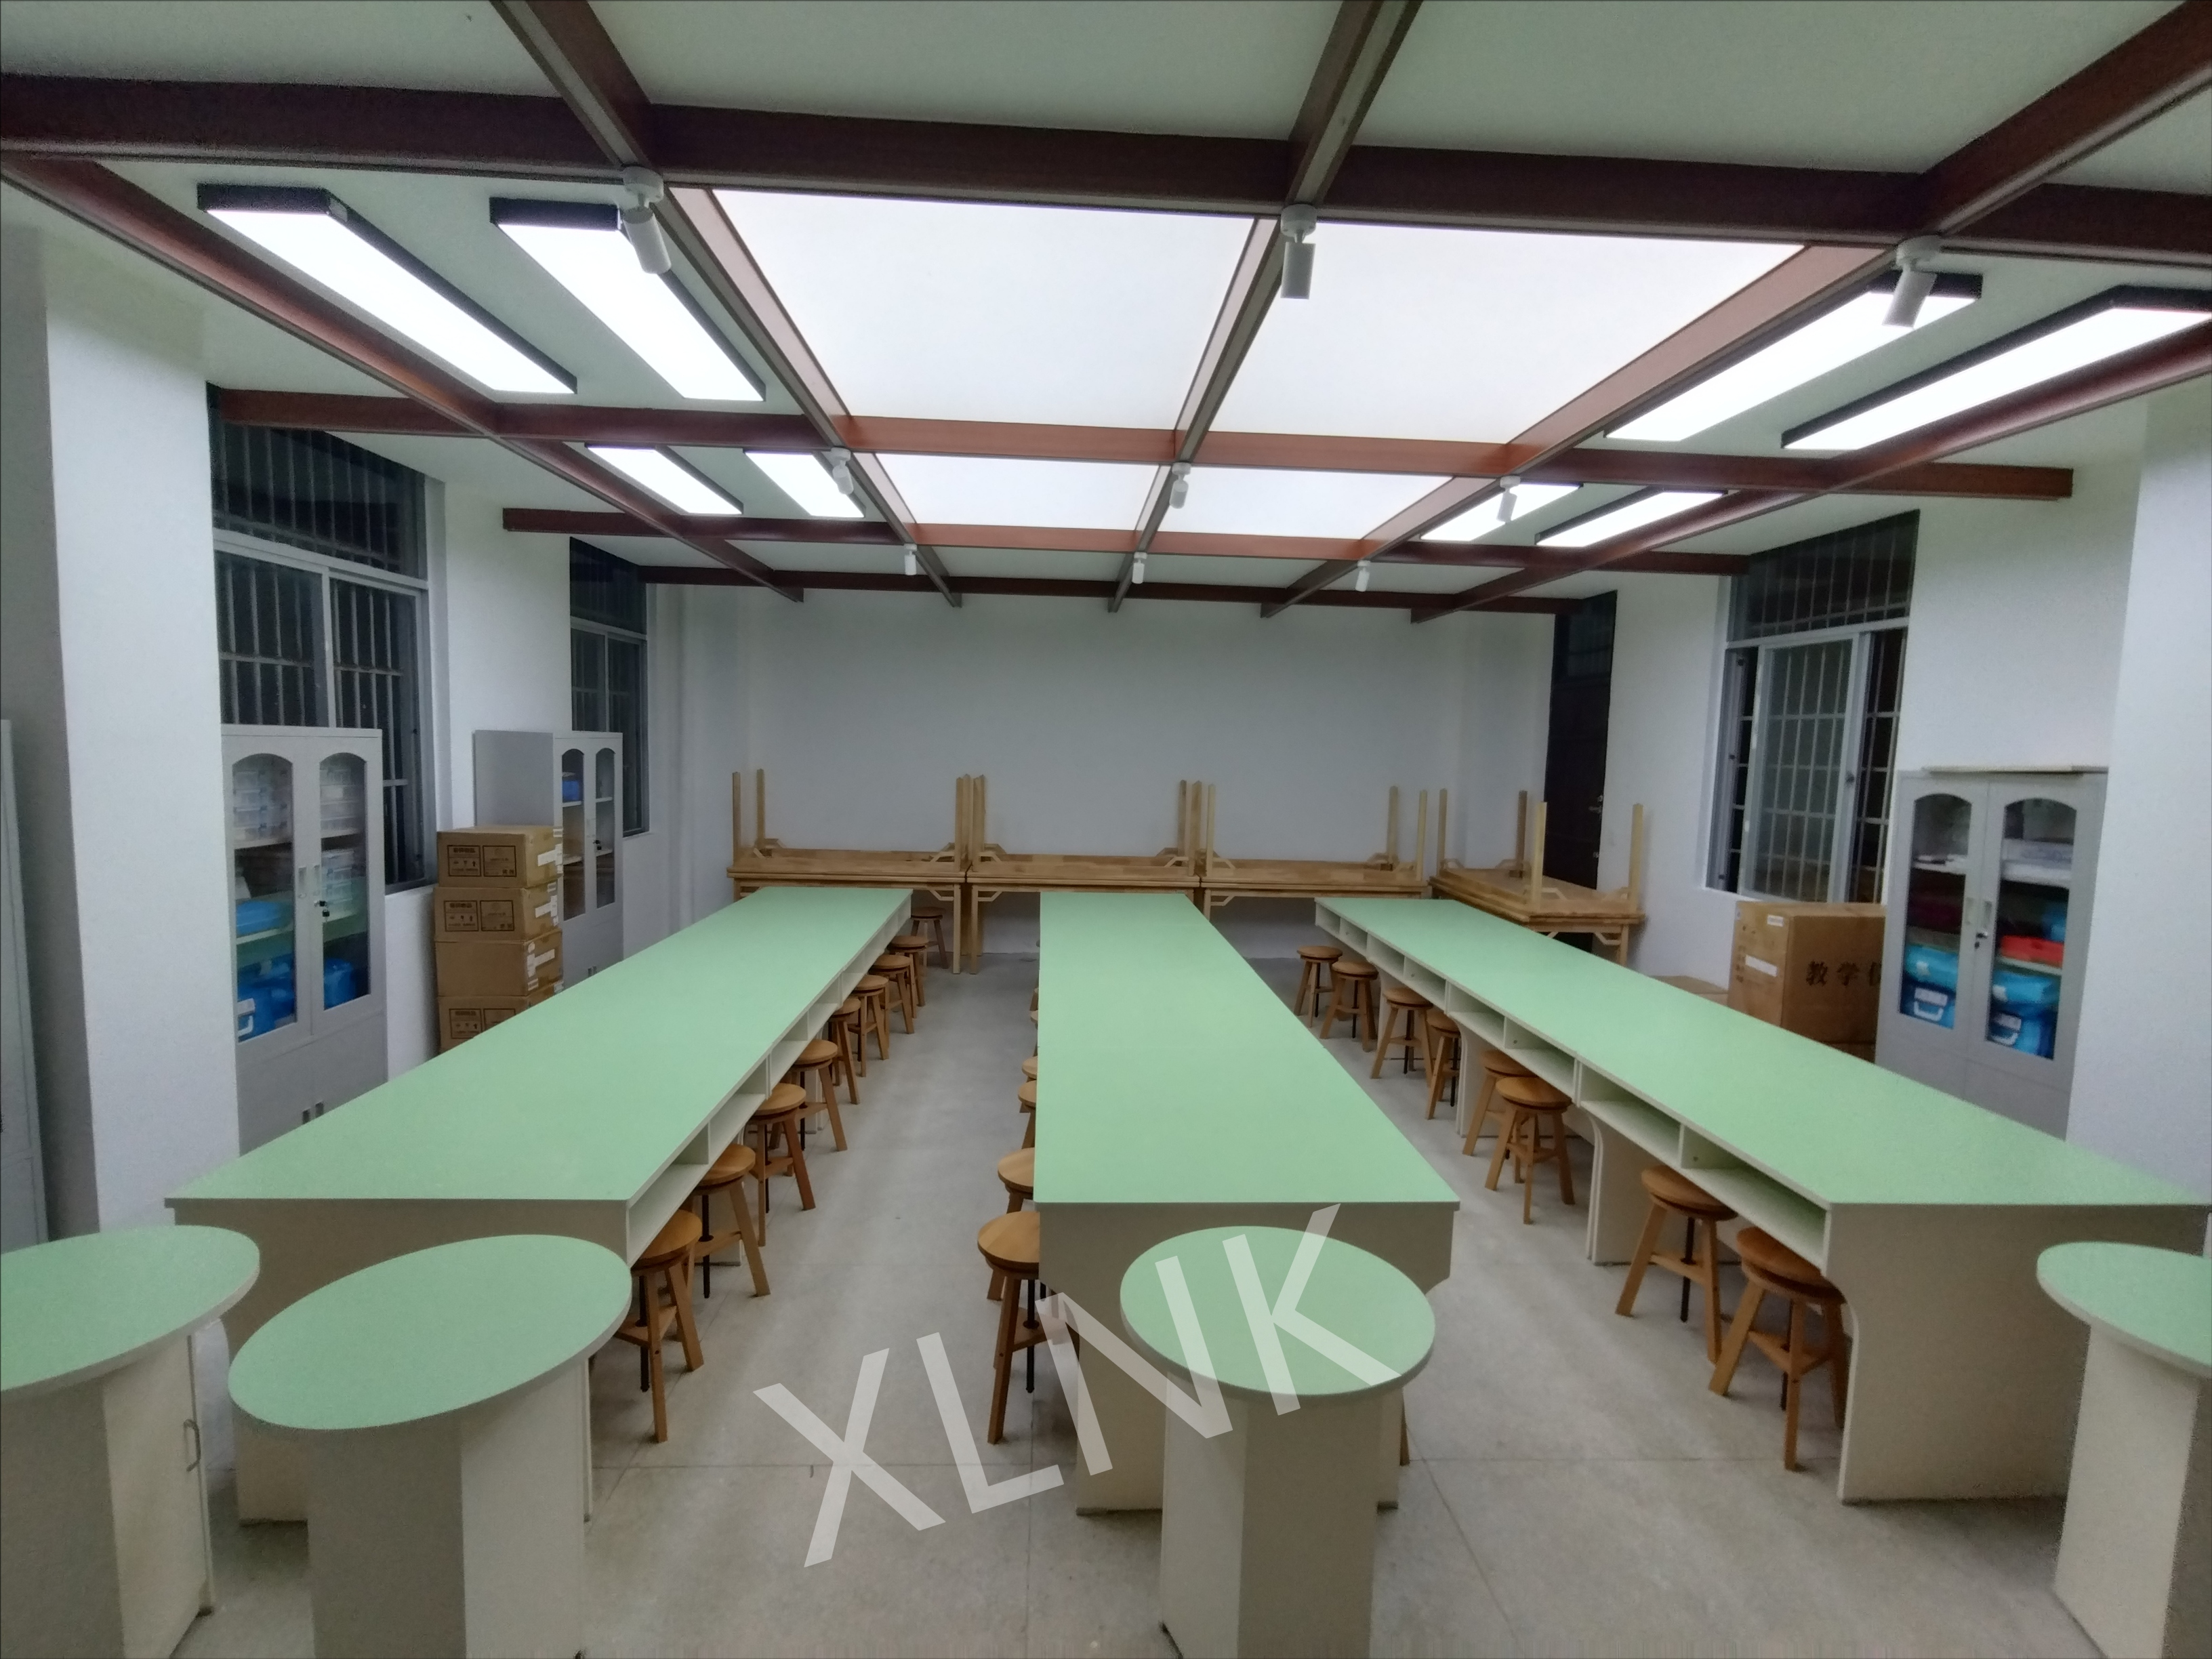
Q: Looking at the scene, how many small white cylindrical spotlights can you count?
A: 9